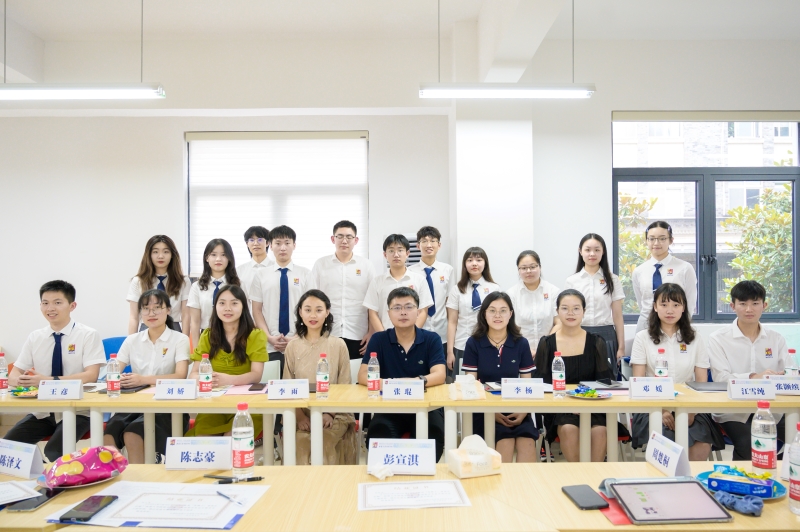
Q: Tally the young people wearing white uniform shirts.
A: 15